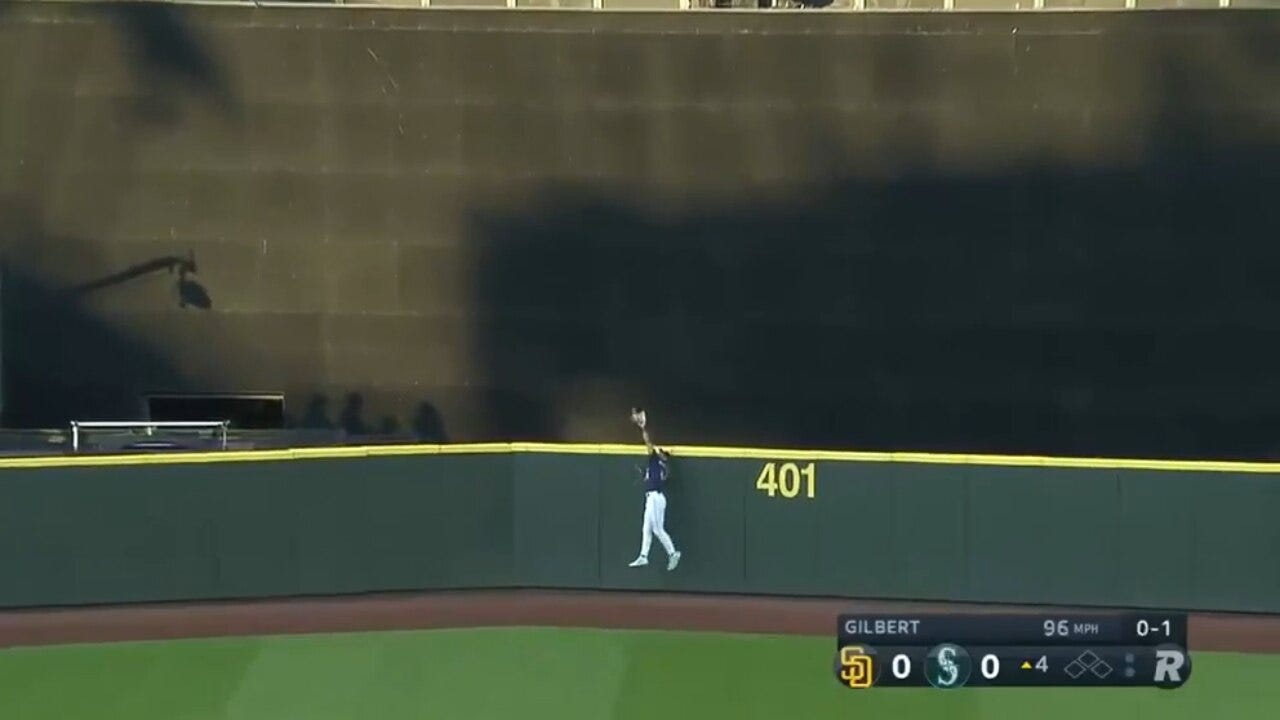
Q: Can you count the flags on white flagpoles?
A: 0